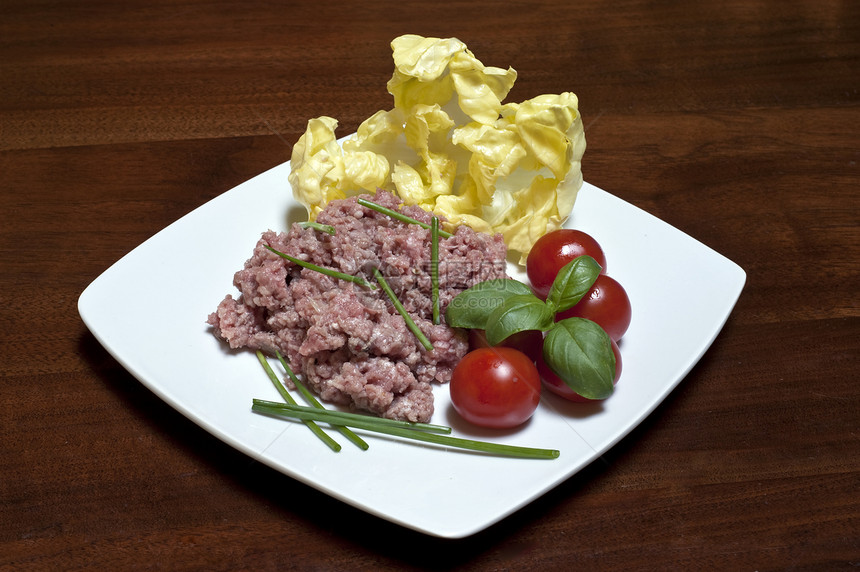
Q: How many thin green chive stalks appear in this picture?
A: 9